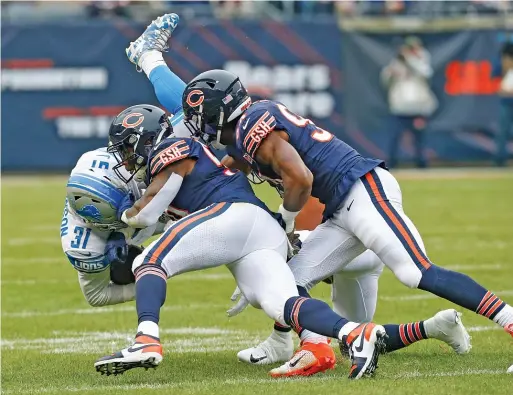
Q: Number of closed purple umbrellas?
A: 0